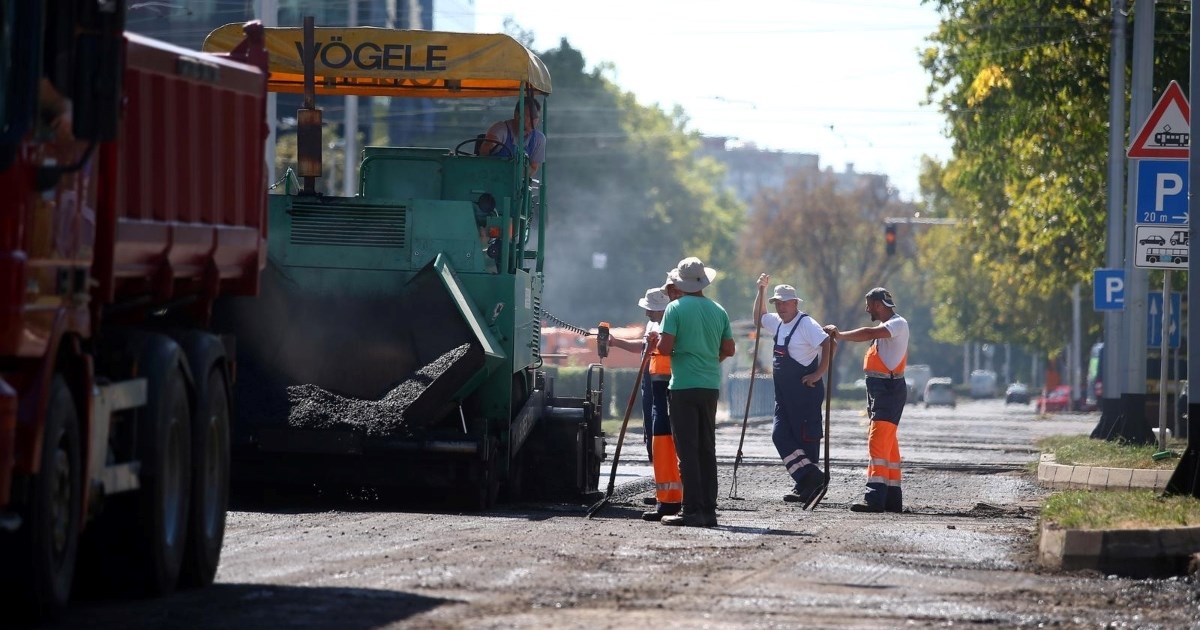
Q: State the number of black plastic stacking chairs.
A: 0